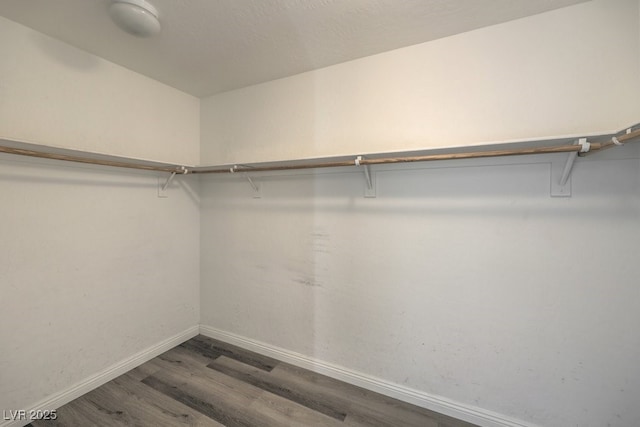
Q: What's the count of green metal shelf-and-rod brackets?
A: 0